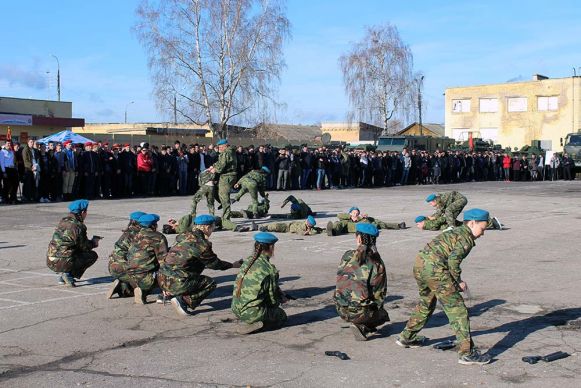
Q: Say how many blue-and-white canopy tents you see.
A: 1